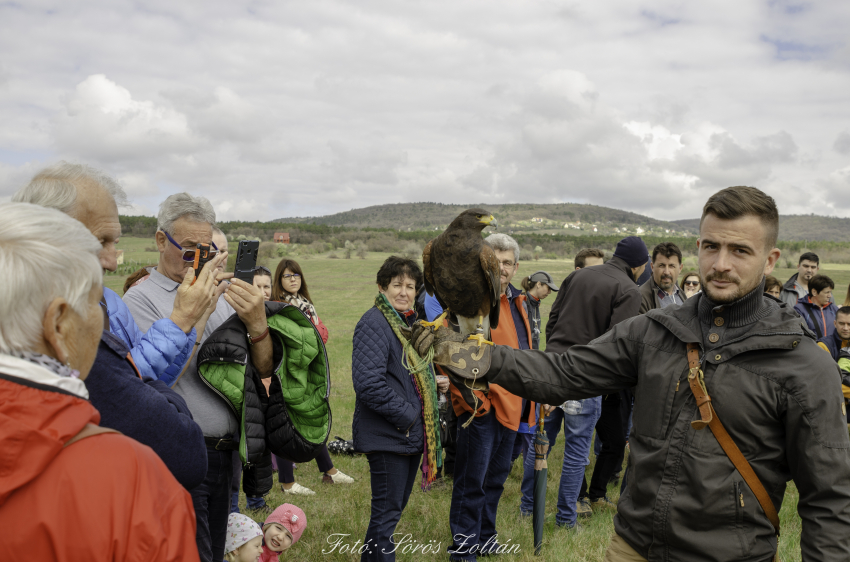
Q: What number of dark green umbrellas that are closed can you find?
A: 1